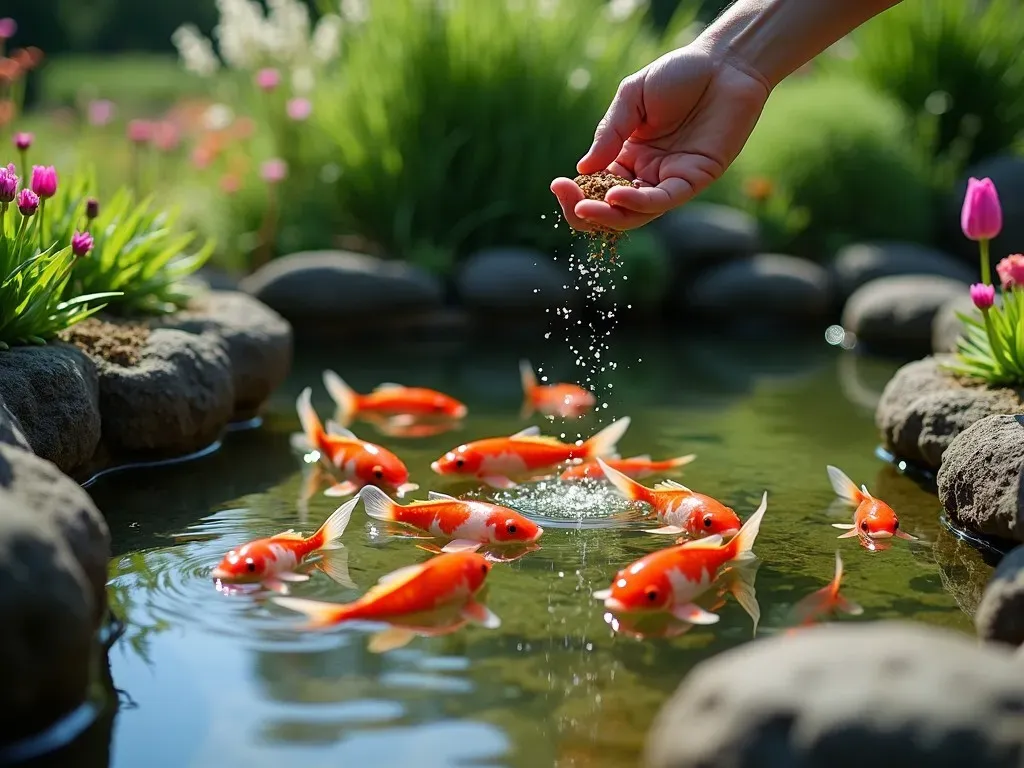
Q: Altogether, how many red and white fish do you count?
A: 12